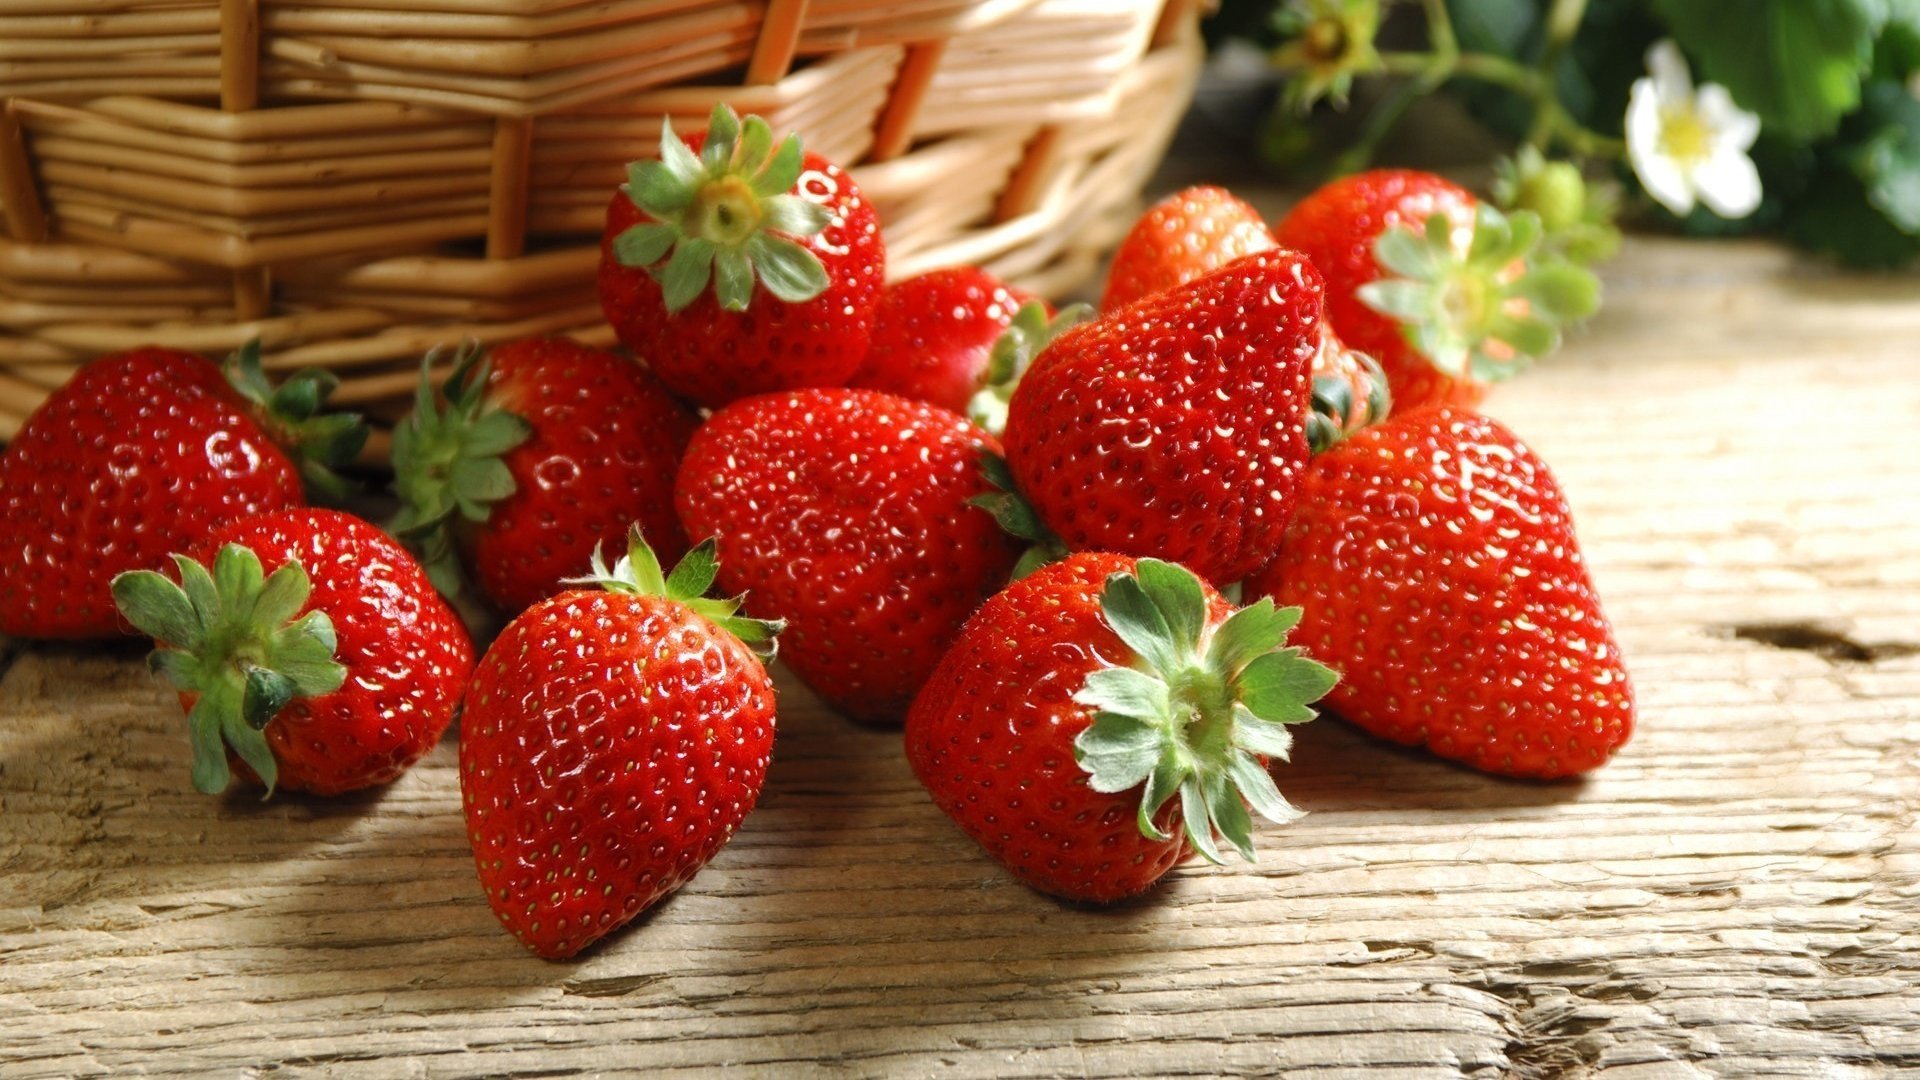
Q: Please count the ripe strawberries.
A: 12